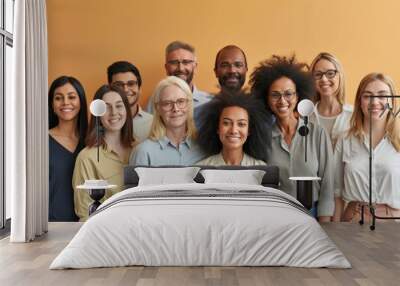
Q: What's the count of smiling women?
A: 7